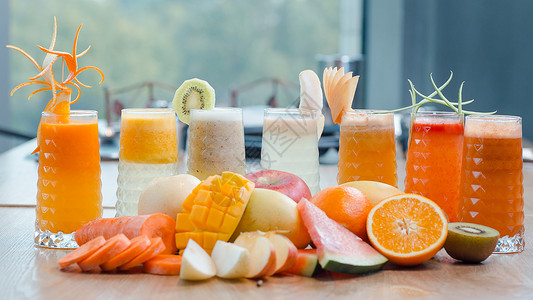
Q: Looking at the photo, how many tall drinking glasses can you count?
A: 7